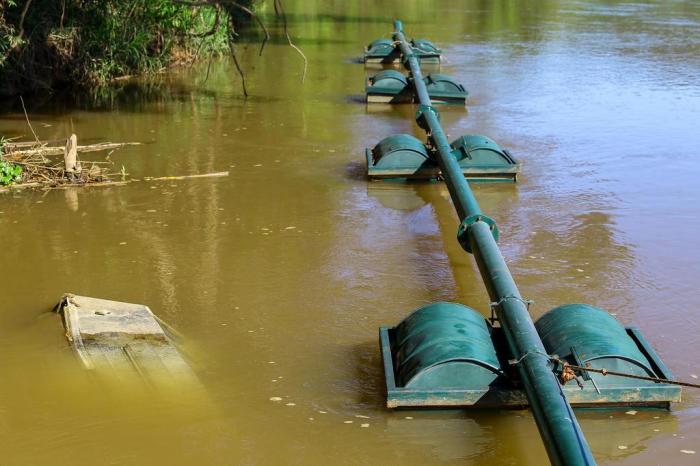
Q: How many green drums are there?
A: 8